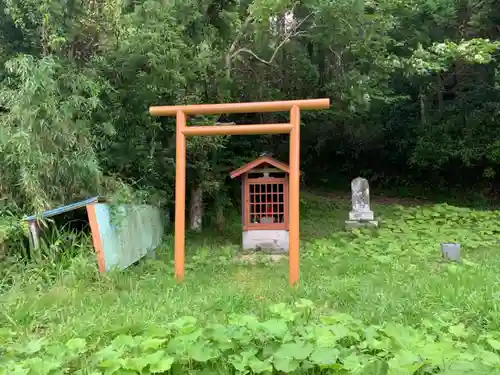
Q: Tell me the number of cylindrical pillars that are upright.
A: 2